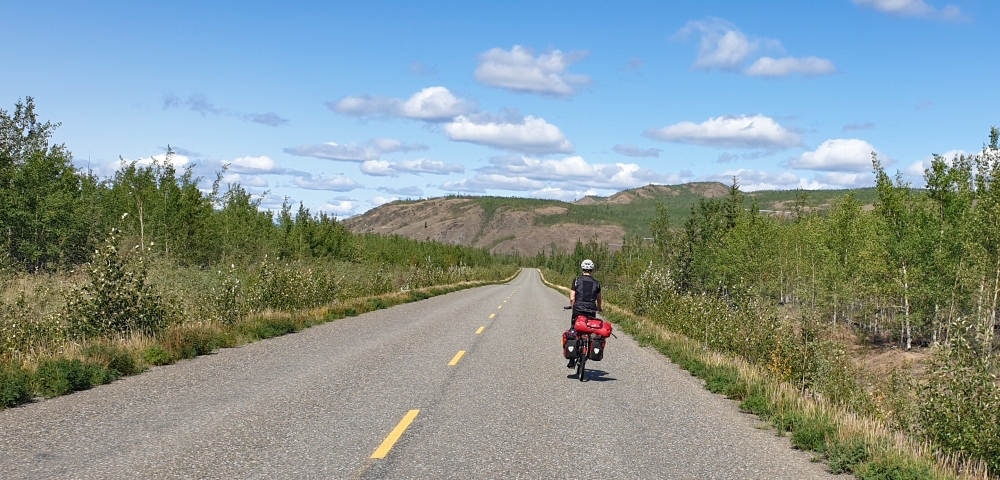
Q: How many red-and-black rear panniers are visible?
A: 2